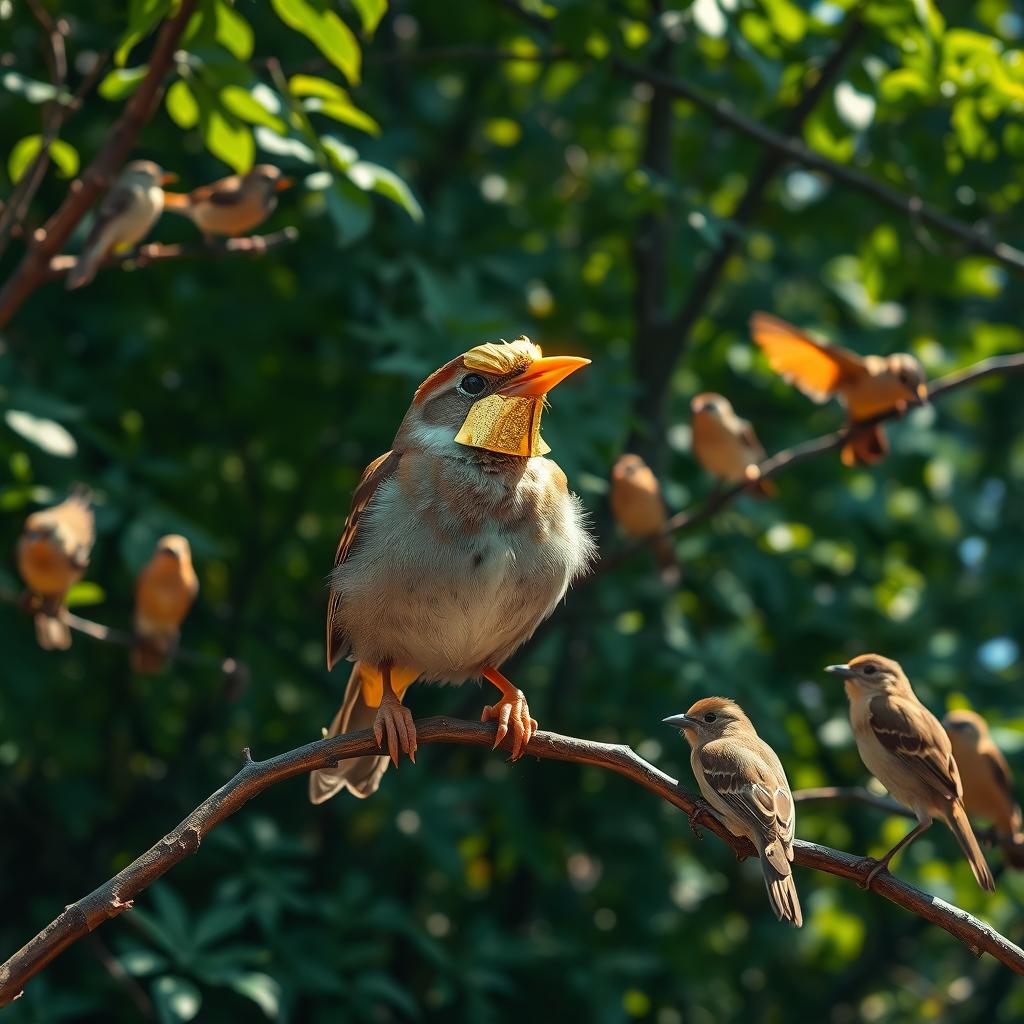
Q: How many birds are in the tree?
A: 11